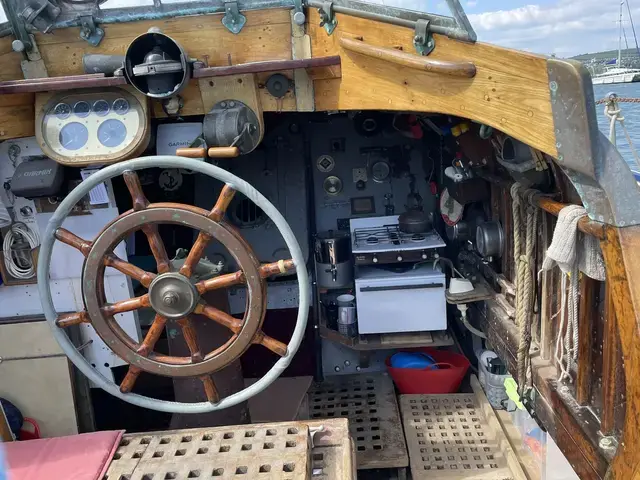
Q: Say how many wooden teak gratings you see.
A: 3